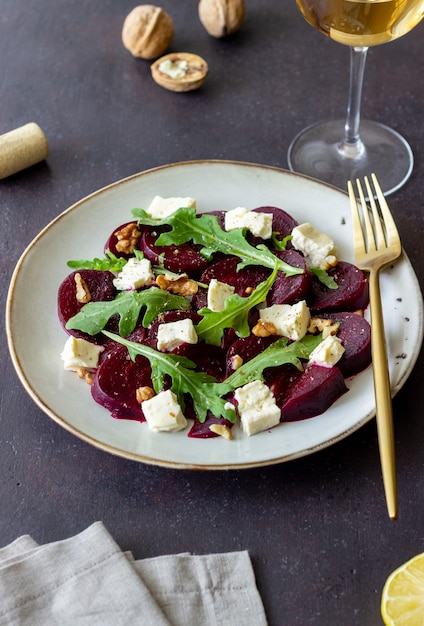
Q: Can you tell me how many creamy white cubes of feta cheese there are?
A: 11